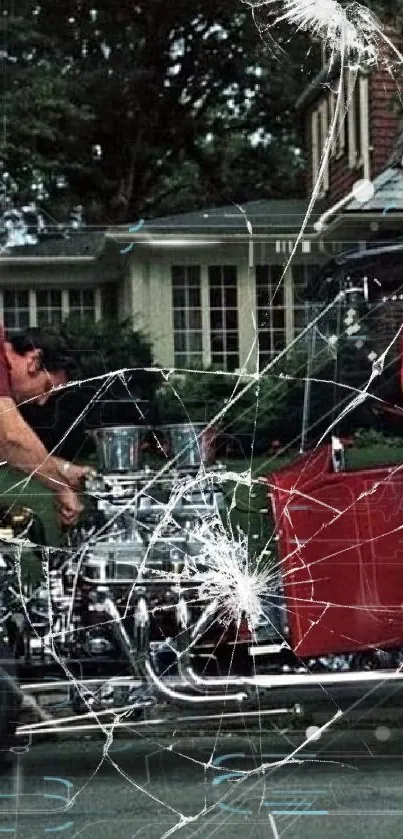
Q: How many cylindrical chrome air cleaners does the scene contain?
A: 2